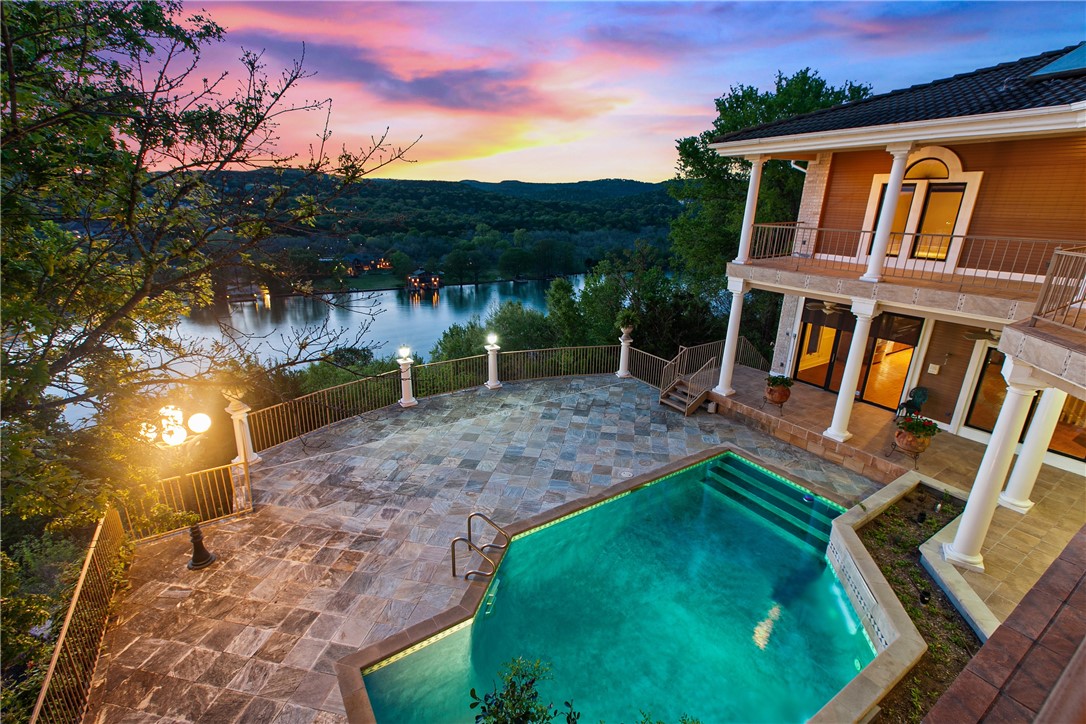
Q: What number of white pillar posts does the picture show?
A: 10